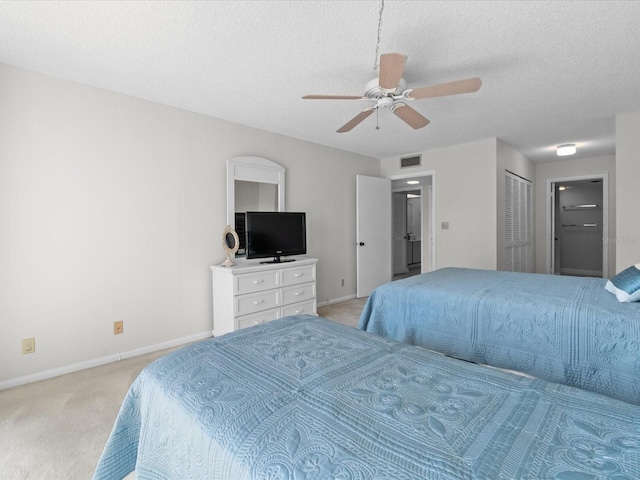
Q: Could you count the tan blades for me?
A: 5